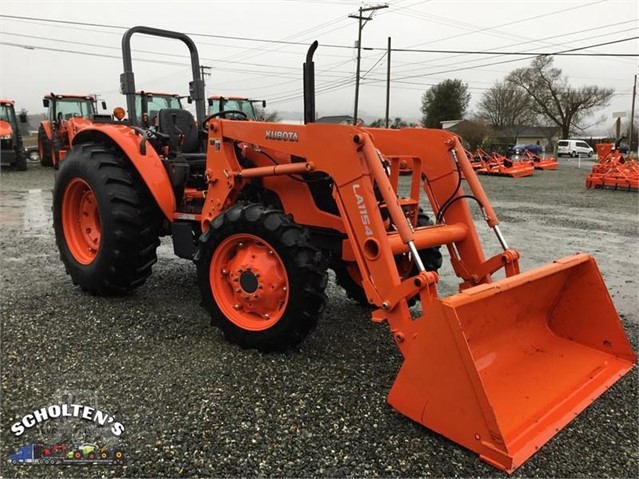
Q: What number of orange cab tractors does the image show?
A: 4